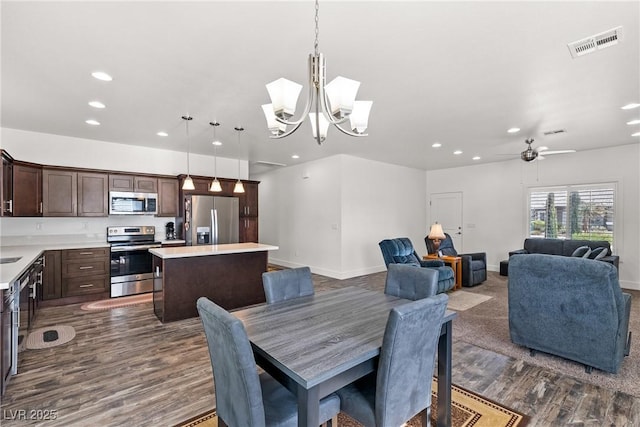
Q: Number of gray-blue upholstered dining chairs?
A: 4